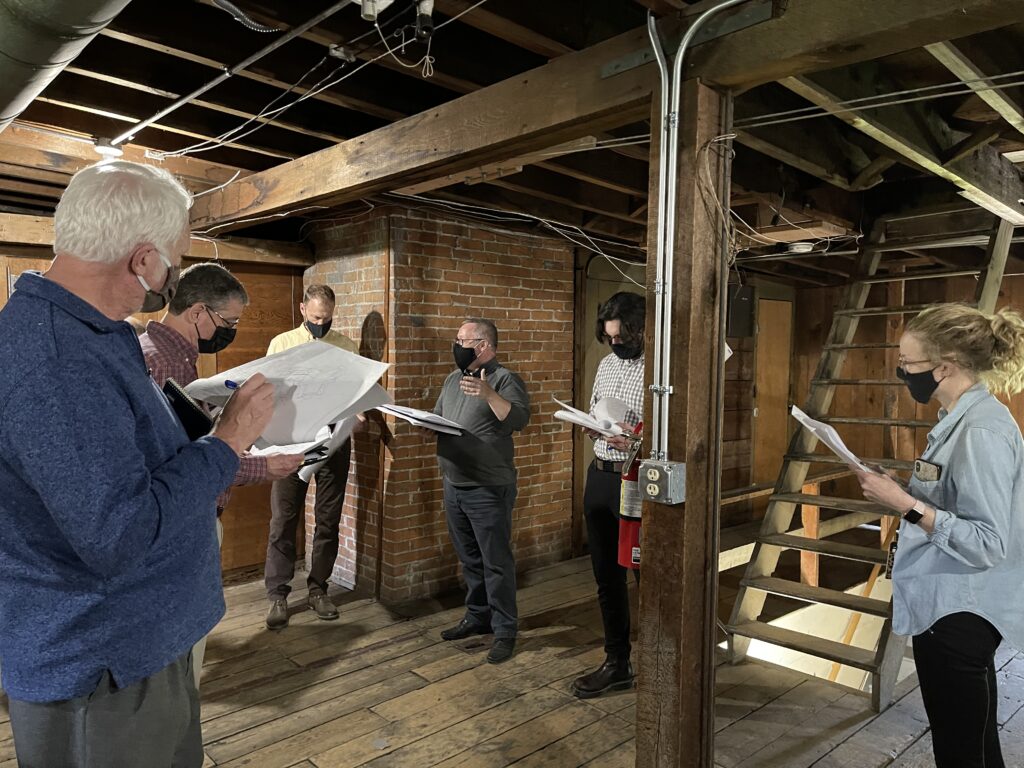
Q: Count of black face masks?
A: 5